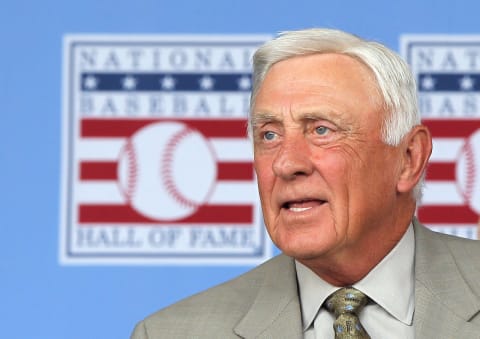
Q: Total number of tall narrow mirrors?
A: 0